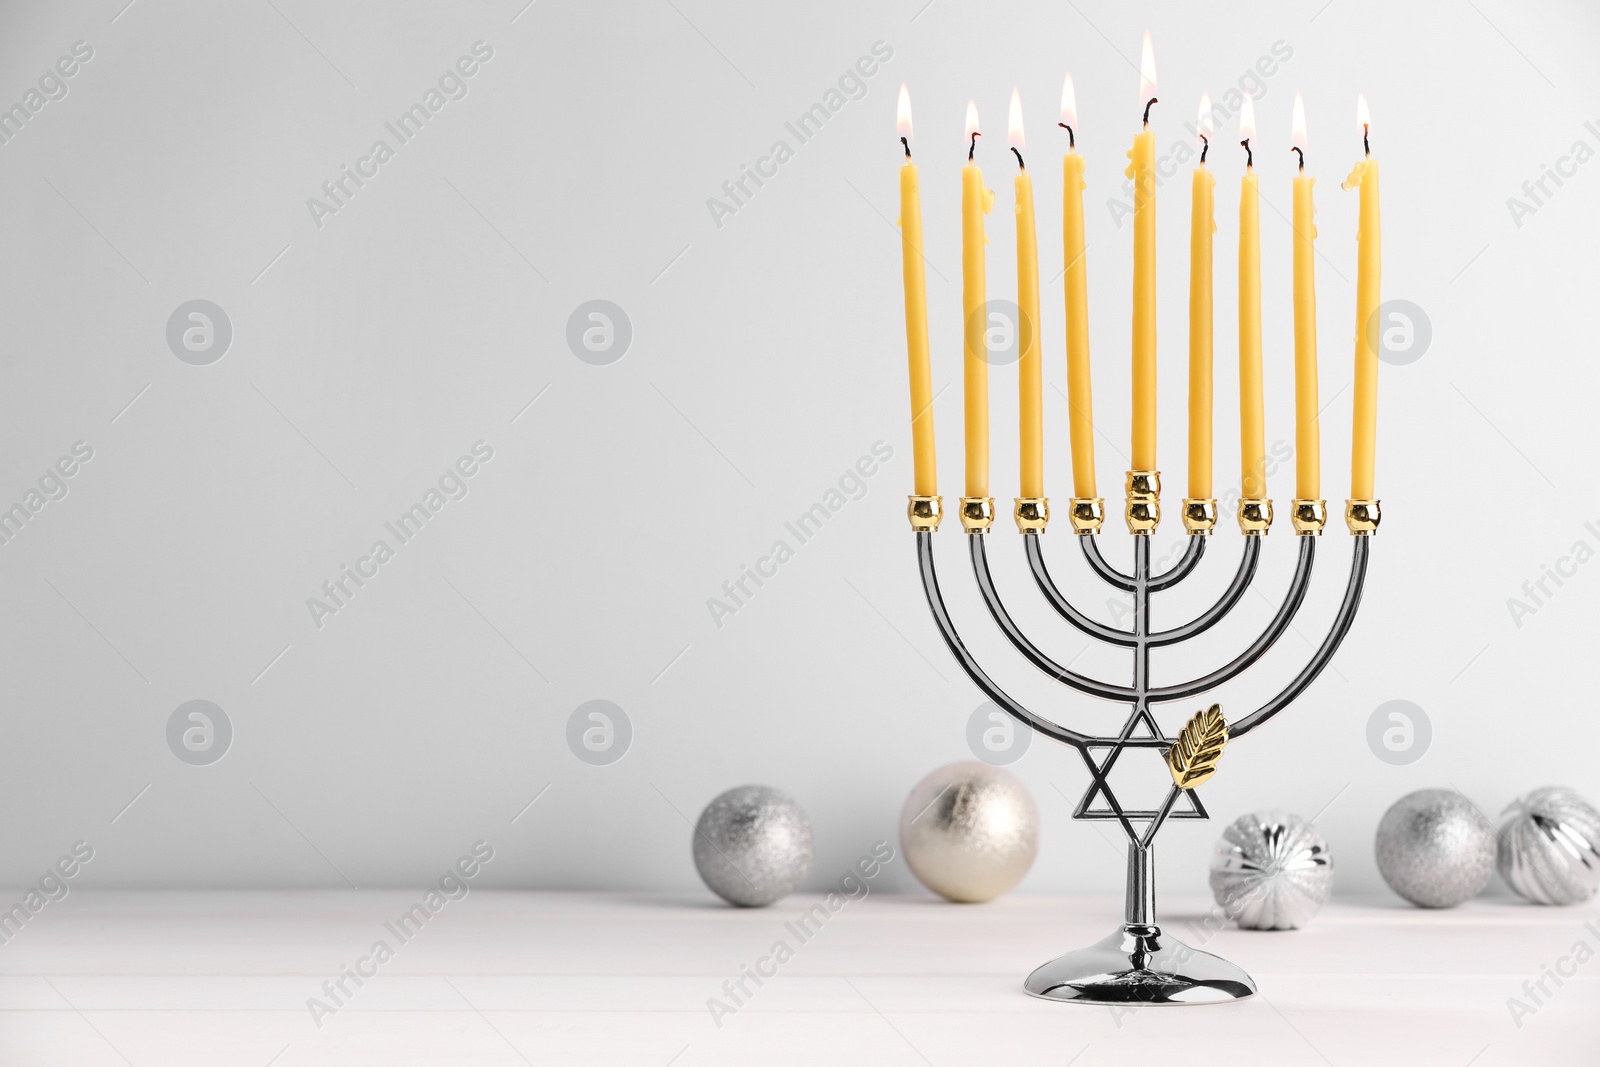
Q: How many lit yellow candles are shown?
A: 9